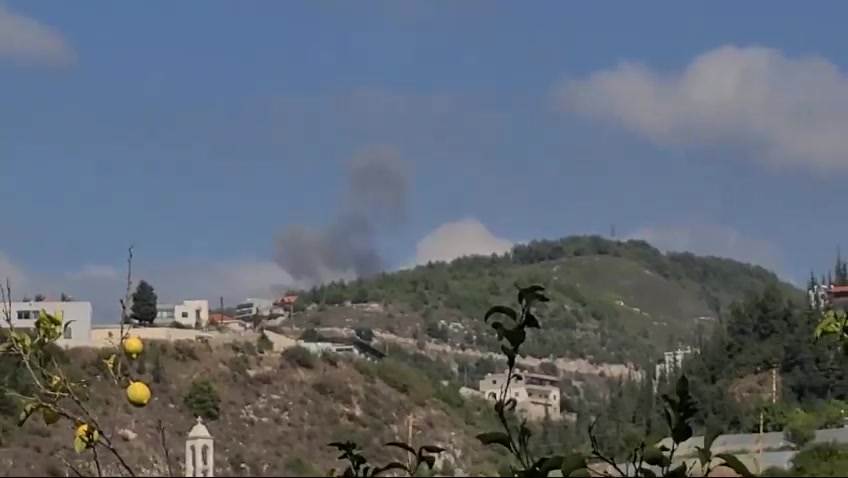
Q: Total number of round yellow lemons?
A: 2